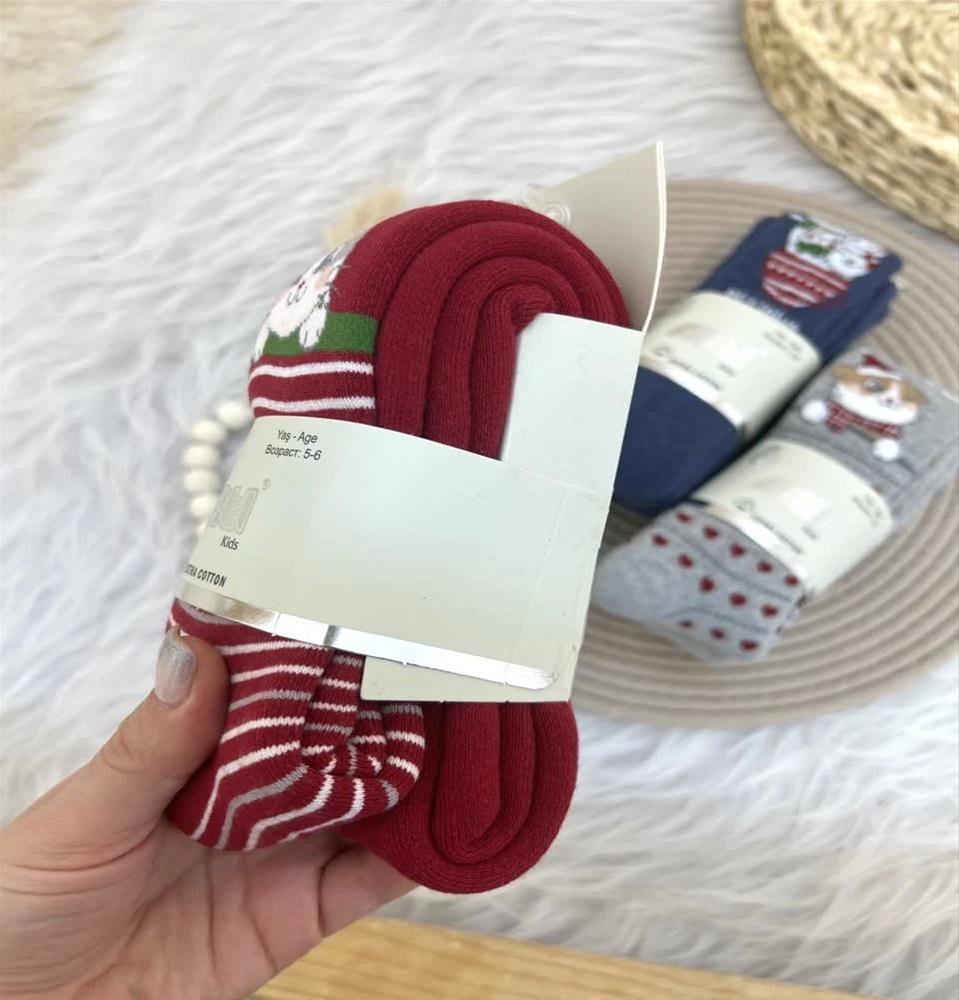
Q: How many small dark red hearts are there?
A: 13